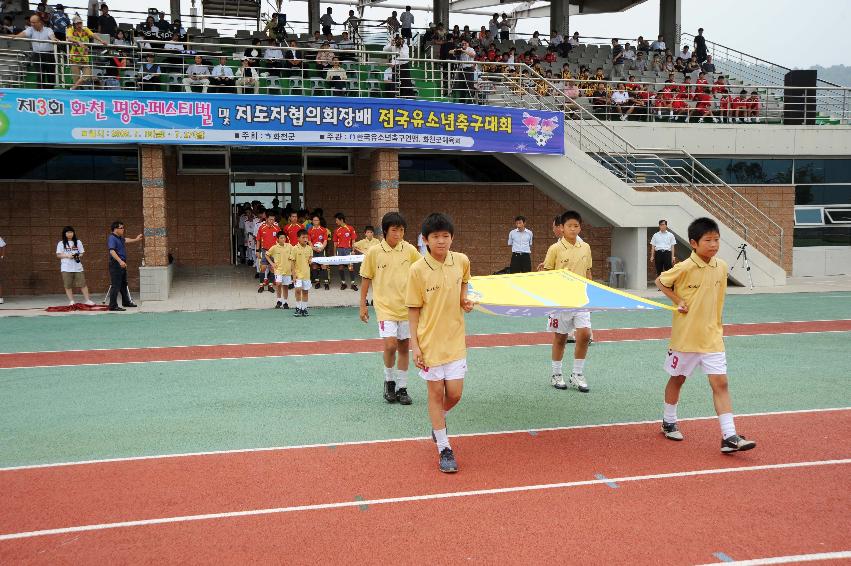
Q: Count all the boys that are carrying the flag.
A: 4